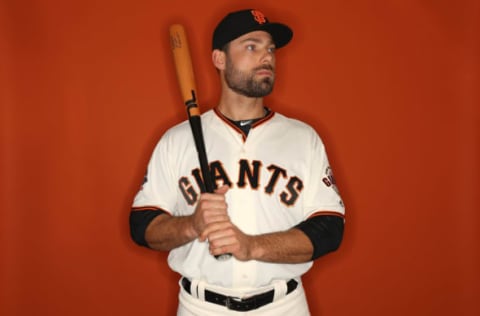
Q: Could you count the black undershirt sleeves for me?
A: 2